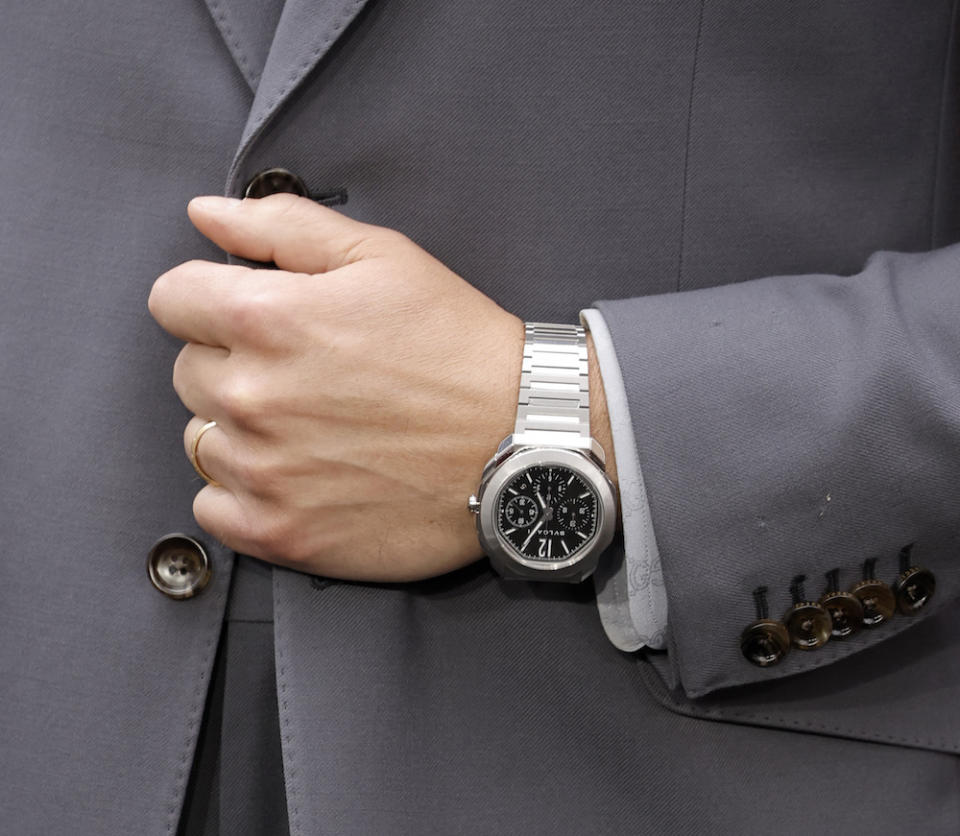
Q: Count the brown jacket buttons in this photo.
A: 7